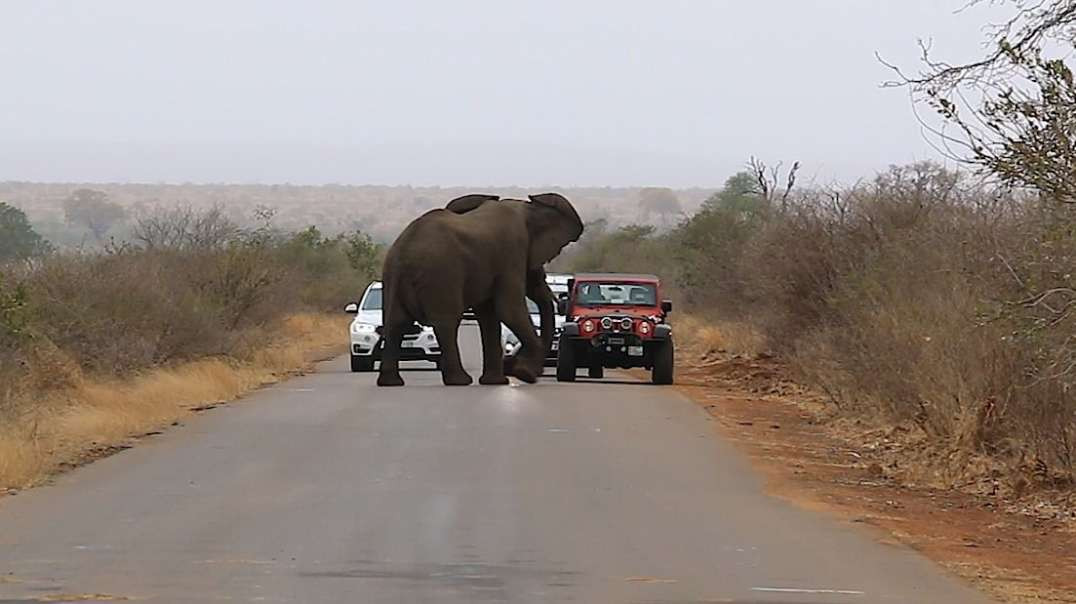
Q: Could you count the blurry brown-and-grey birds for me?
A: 0